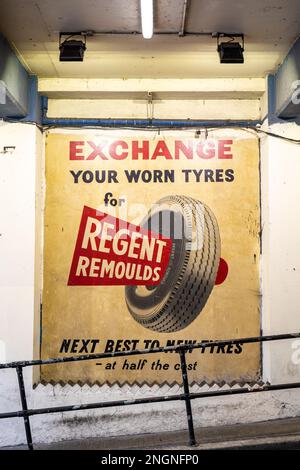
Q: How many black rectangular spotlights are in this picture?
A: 2